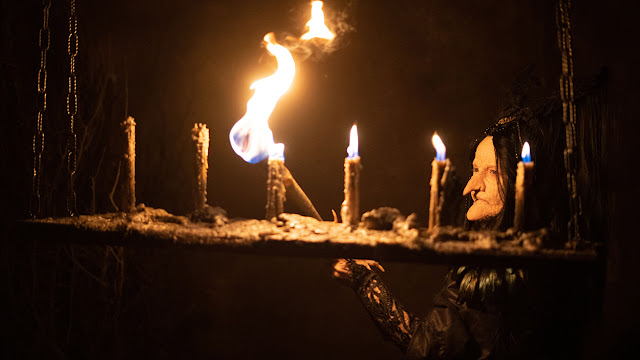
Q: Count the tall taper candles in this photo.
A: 6